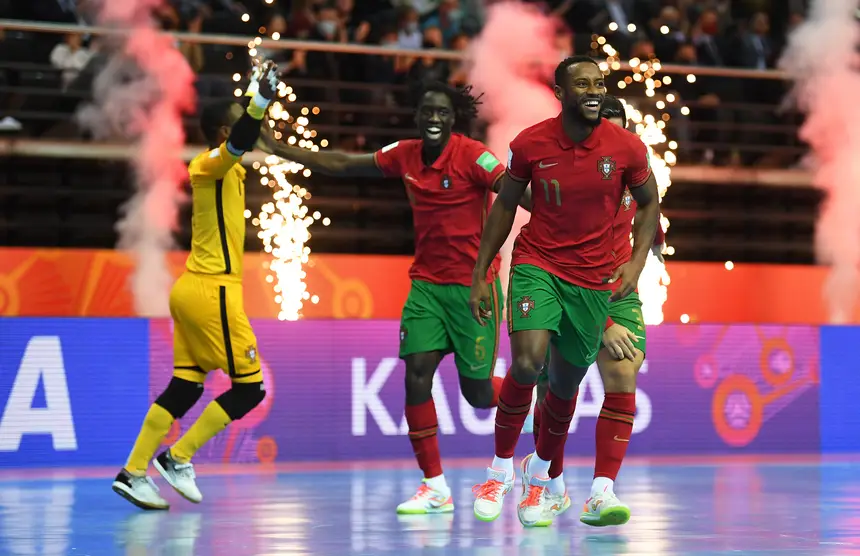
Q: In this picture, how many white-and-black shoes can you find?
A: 2